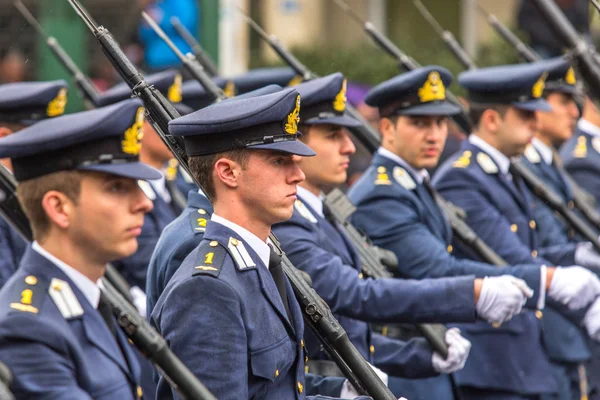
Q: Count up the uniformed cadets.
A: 12